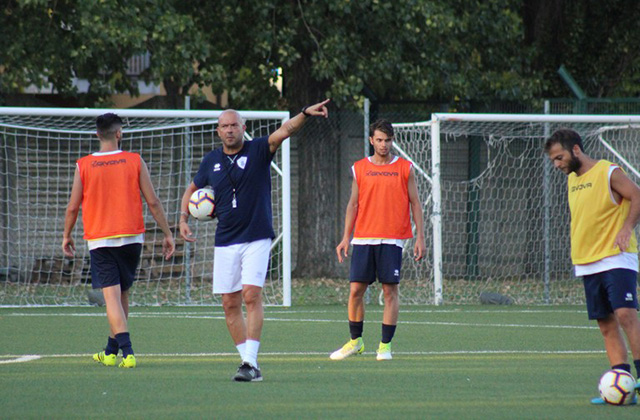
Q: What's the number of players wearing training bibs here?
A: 3